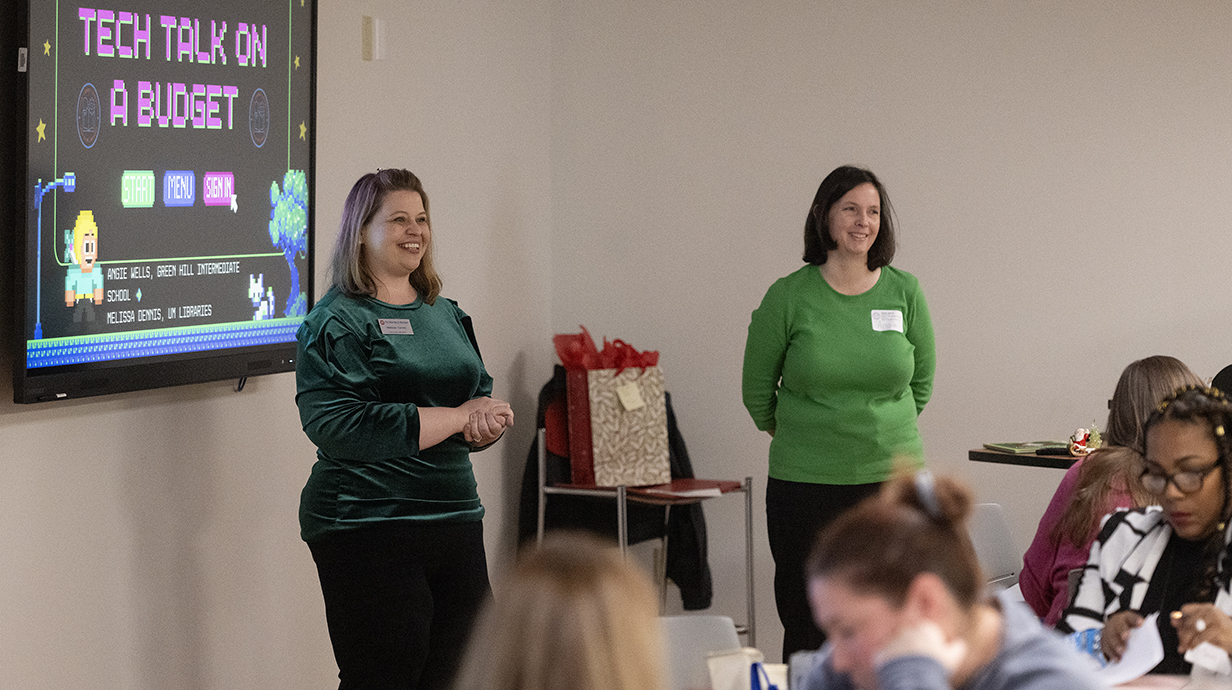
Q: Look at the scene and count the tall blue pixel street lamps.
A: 1